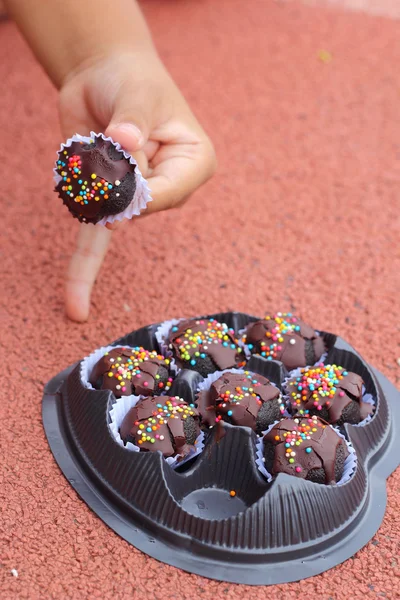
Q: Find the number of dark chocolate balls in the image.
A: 8